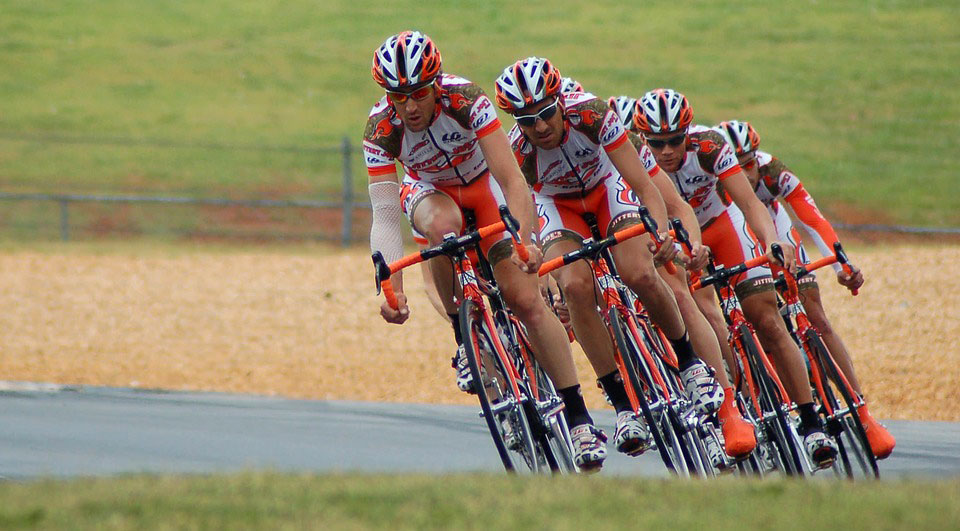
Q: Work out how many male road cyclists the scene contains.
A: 6